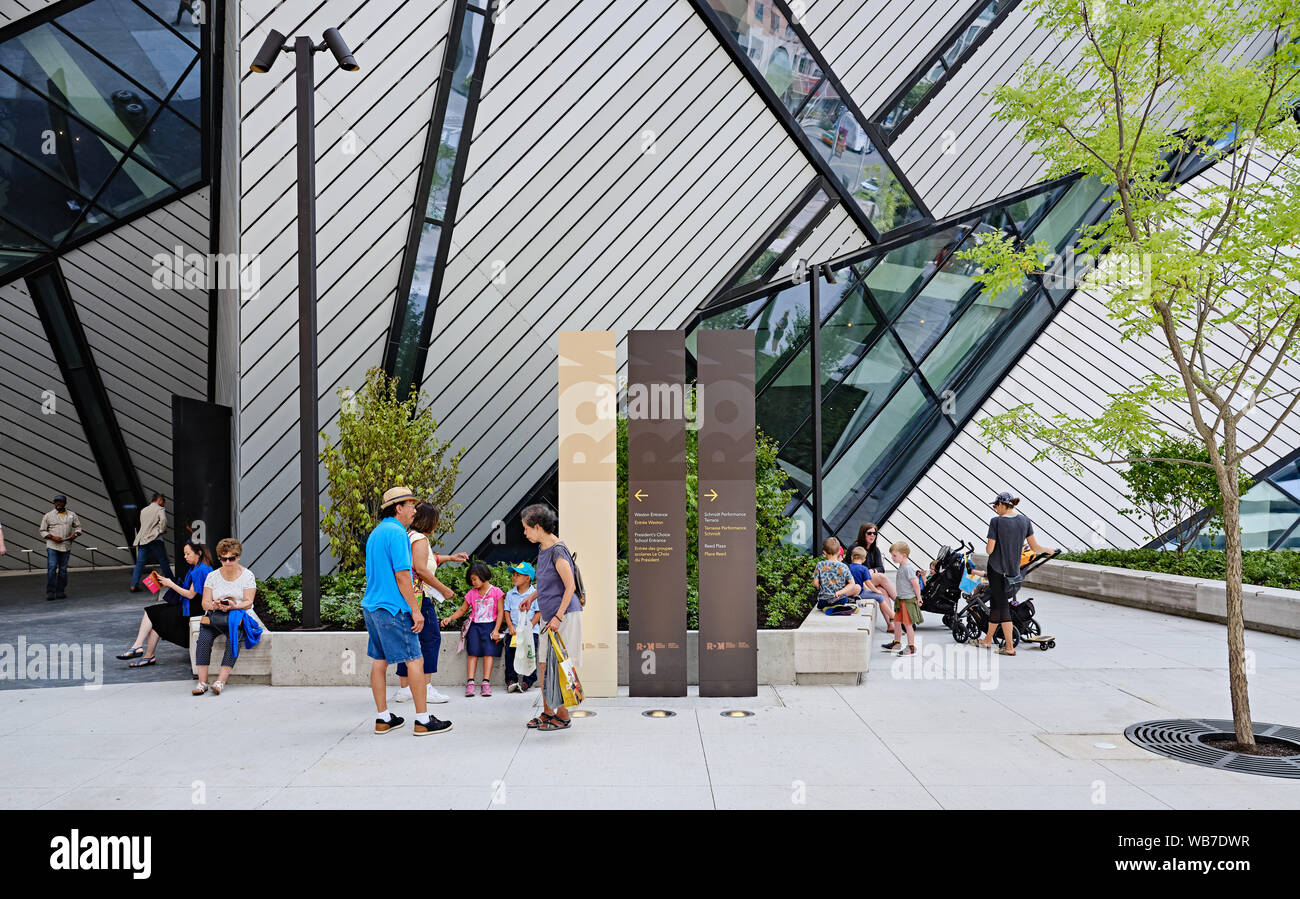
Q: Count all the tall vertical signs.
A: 3